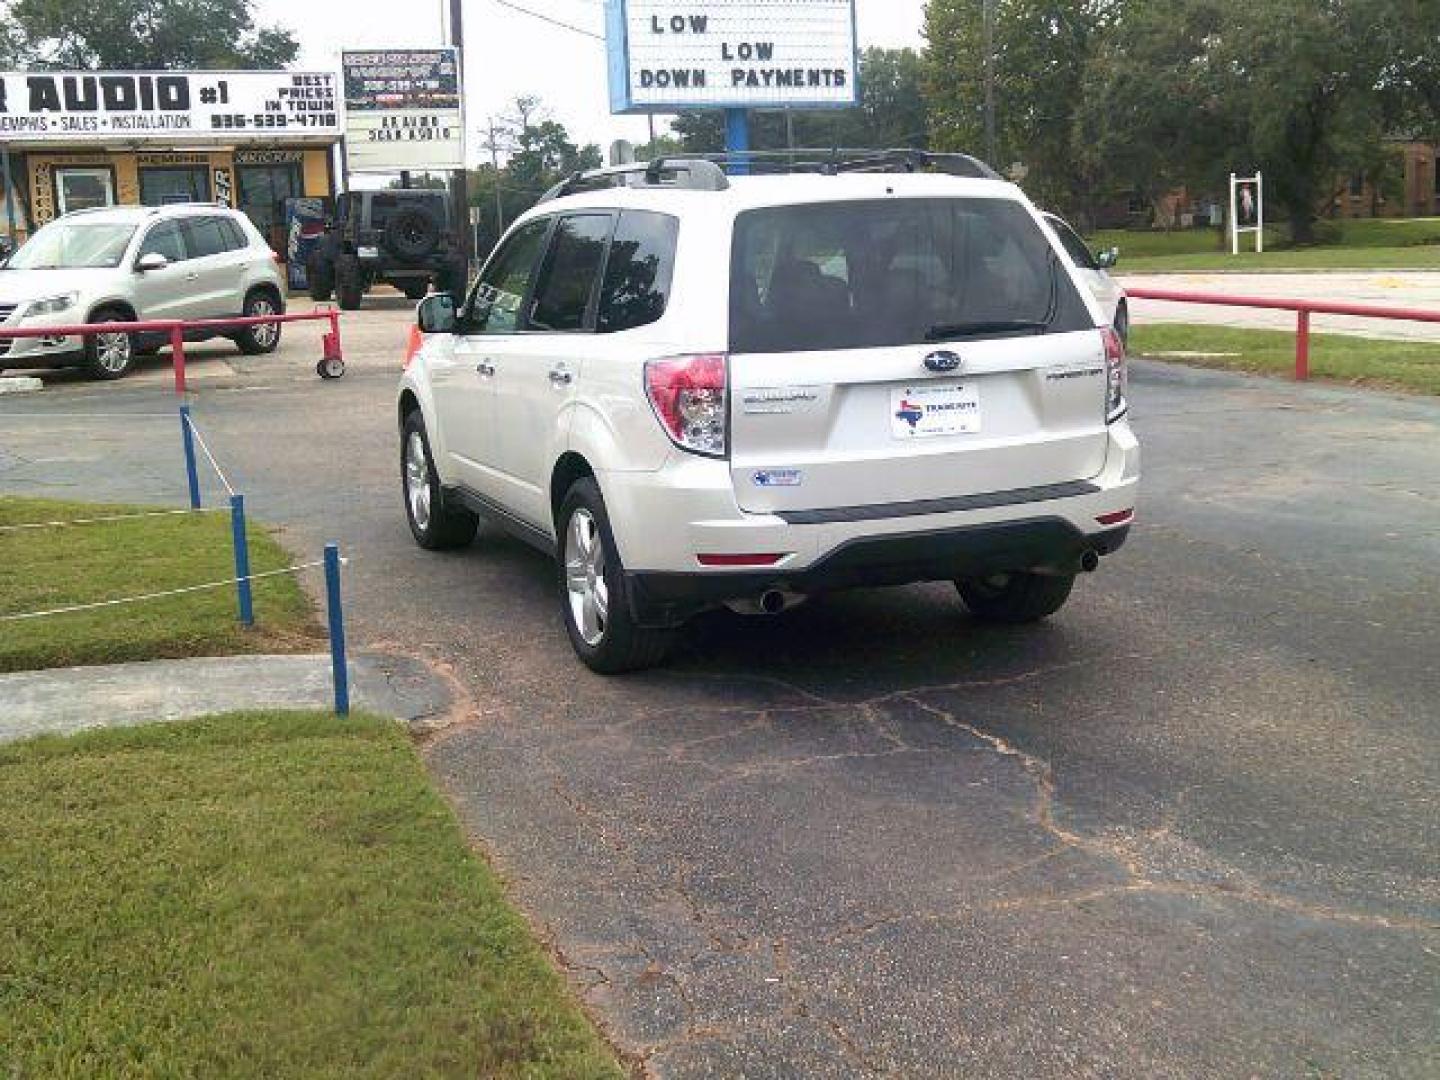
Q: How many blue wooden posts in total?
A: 3